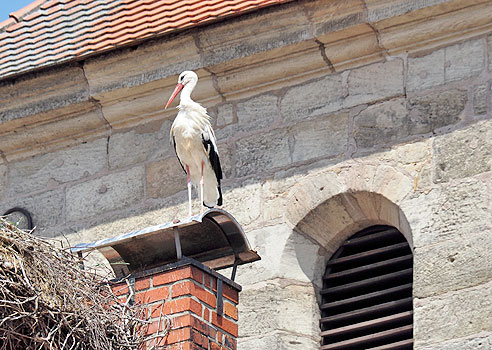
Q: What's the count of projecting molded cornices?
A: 1